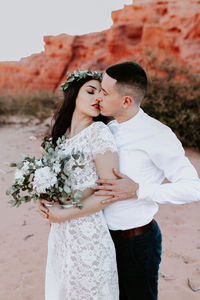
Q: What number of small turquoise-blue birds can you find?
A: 0